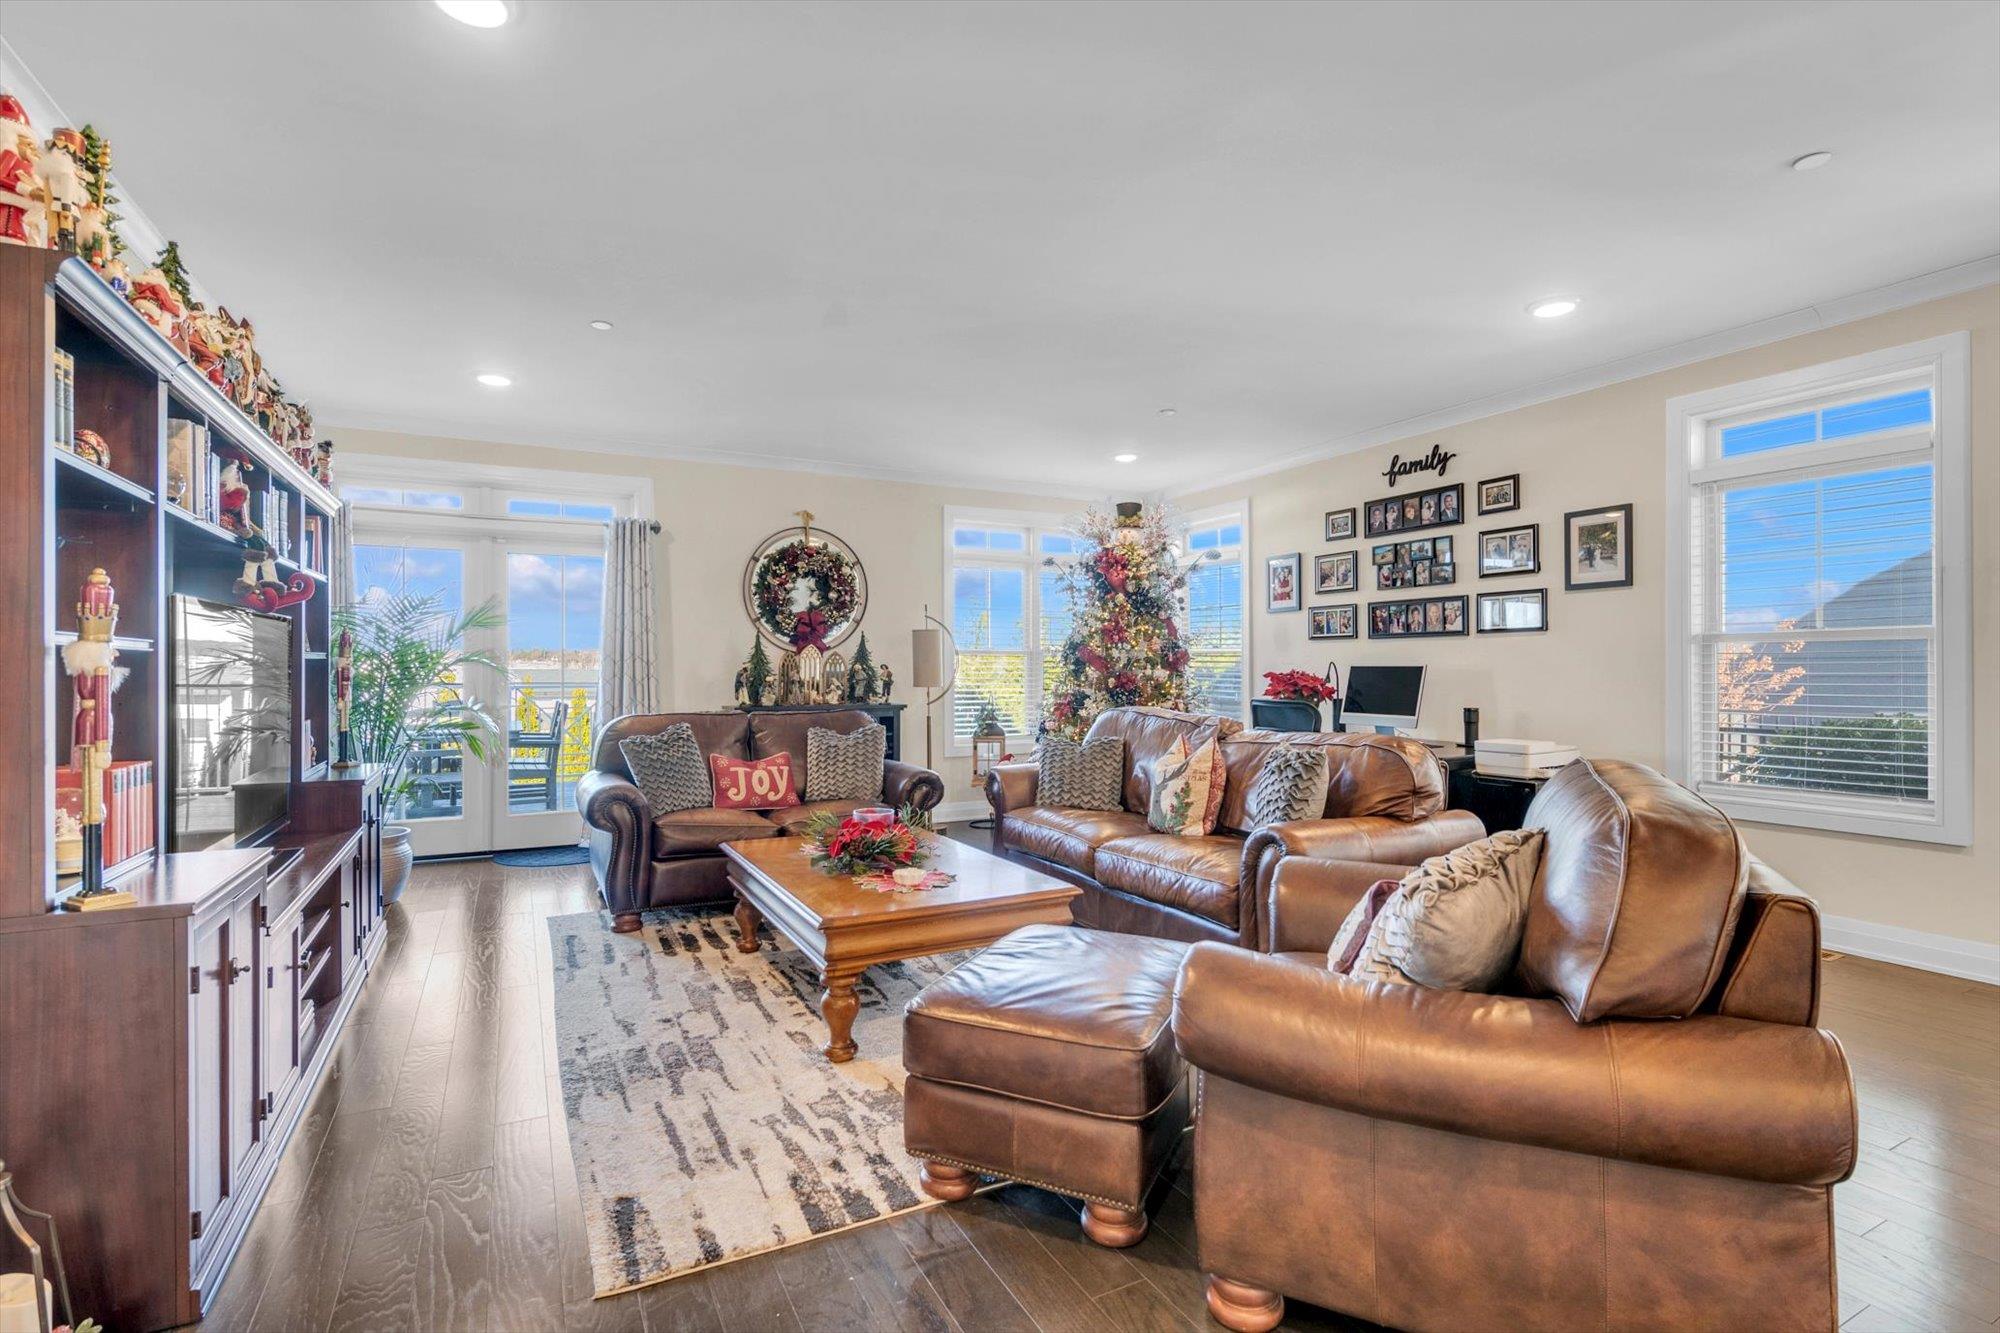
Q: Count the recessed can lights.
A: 4